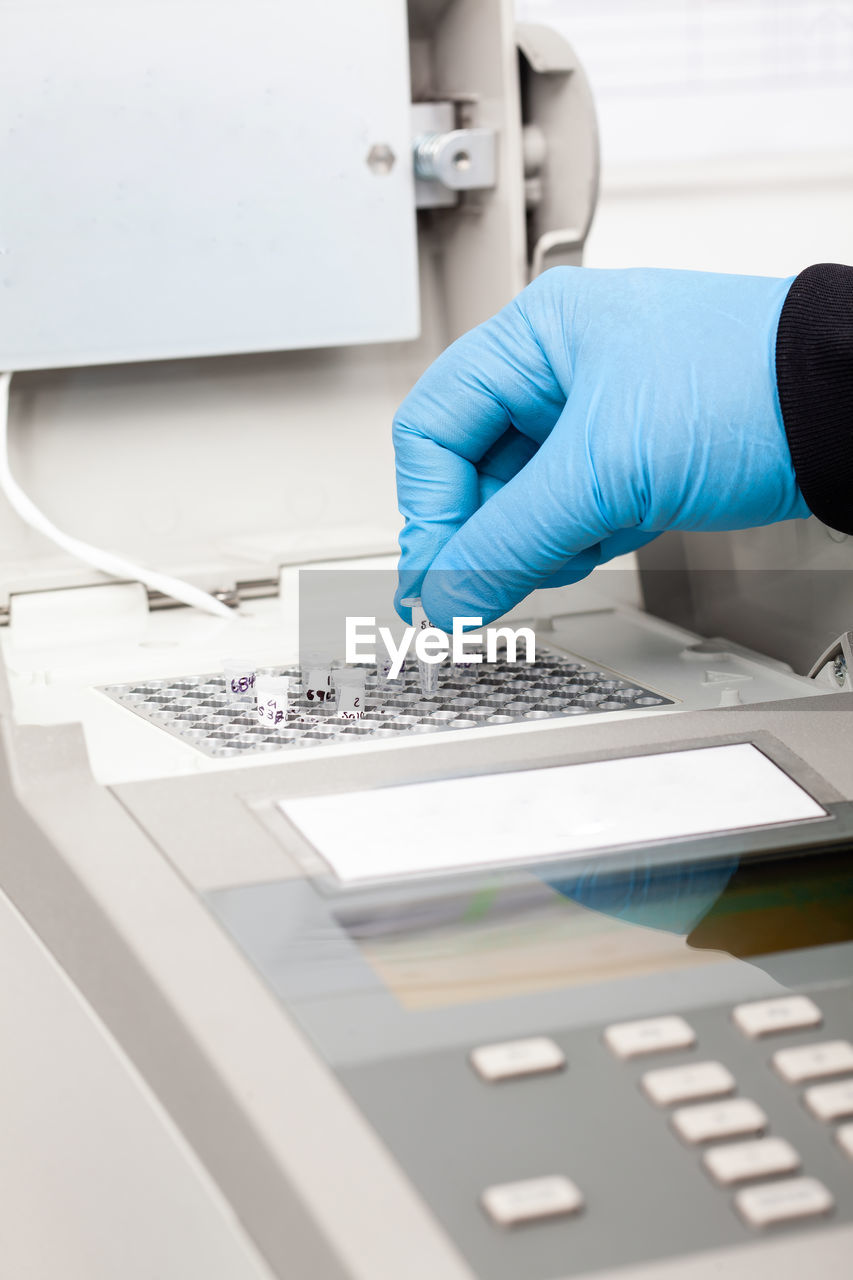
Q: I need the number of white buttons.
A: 11